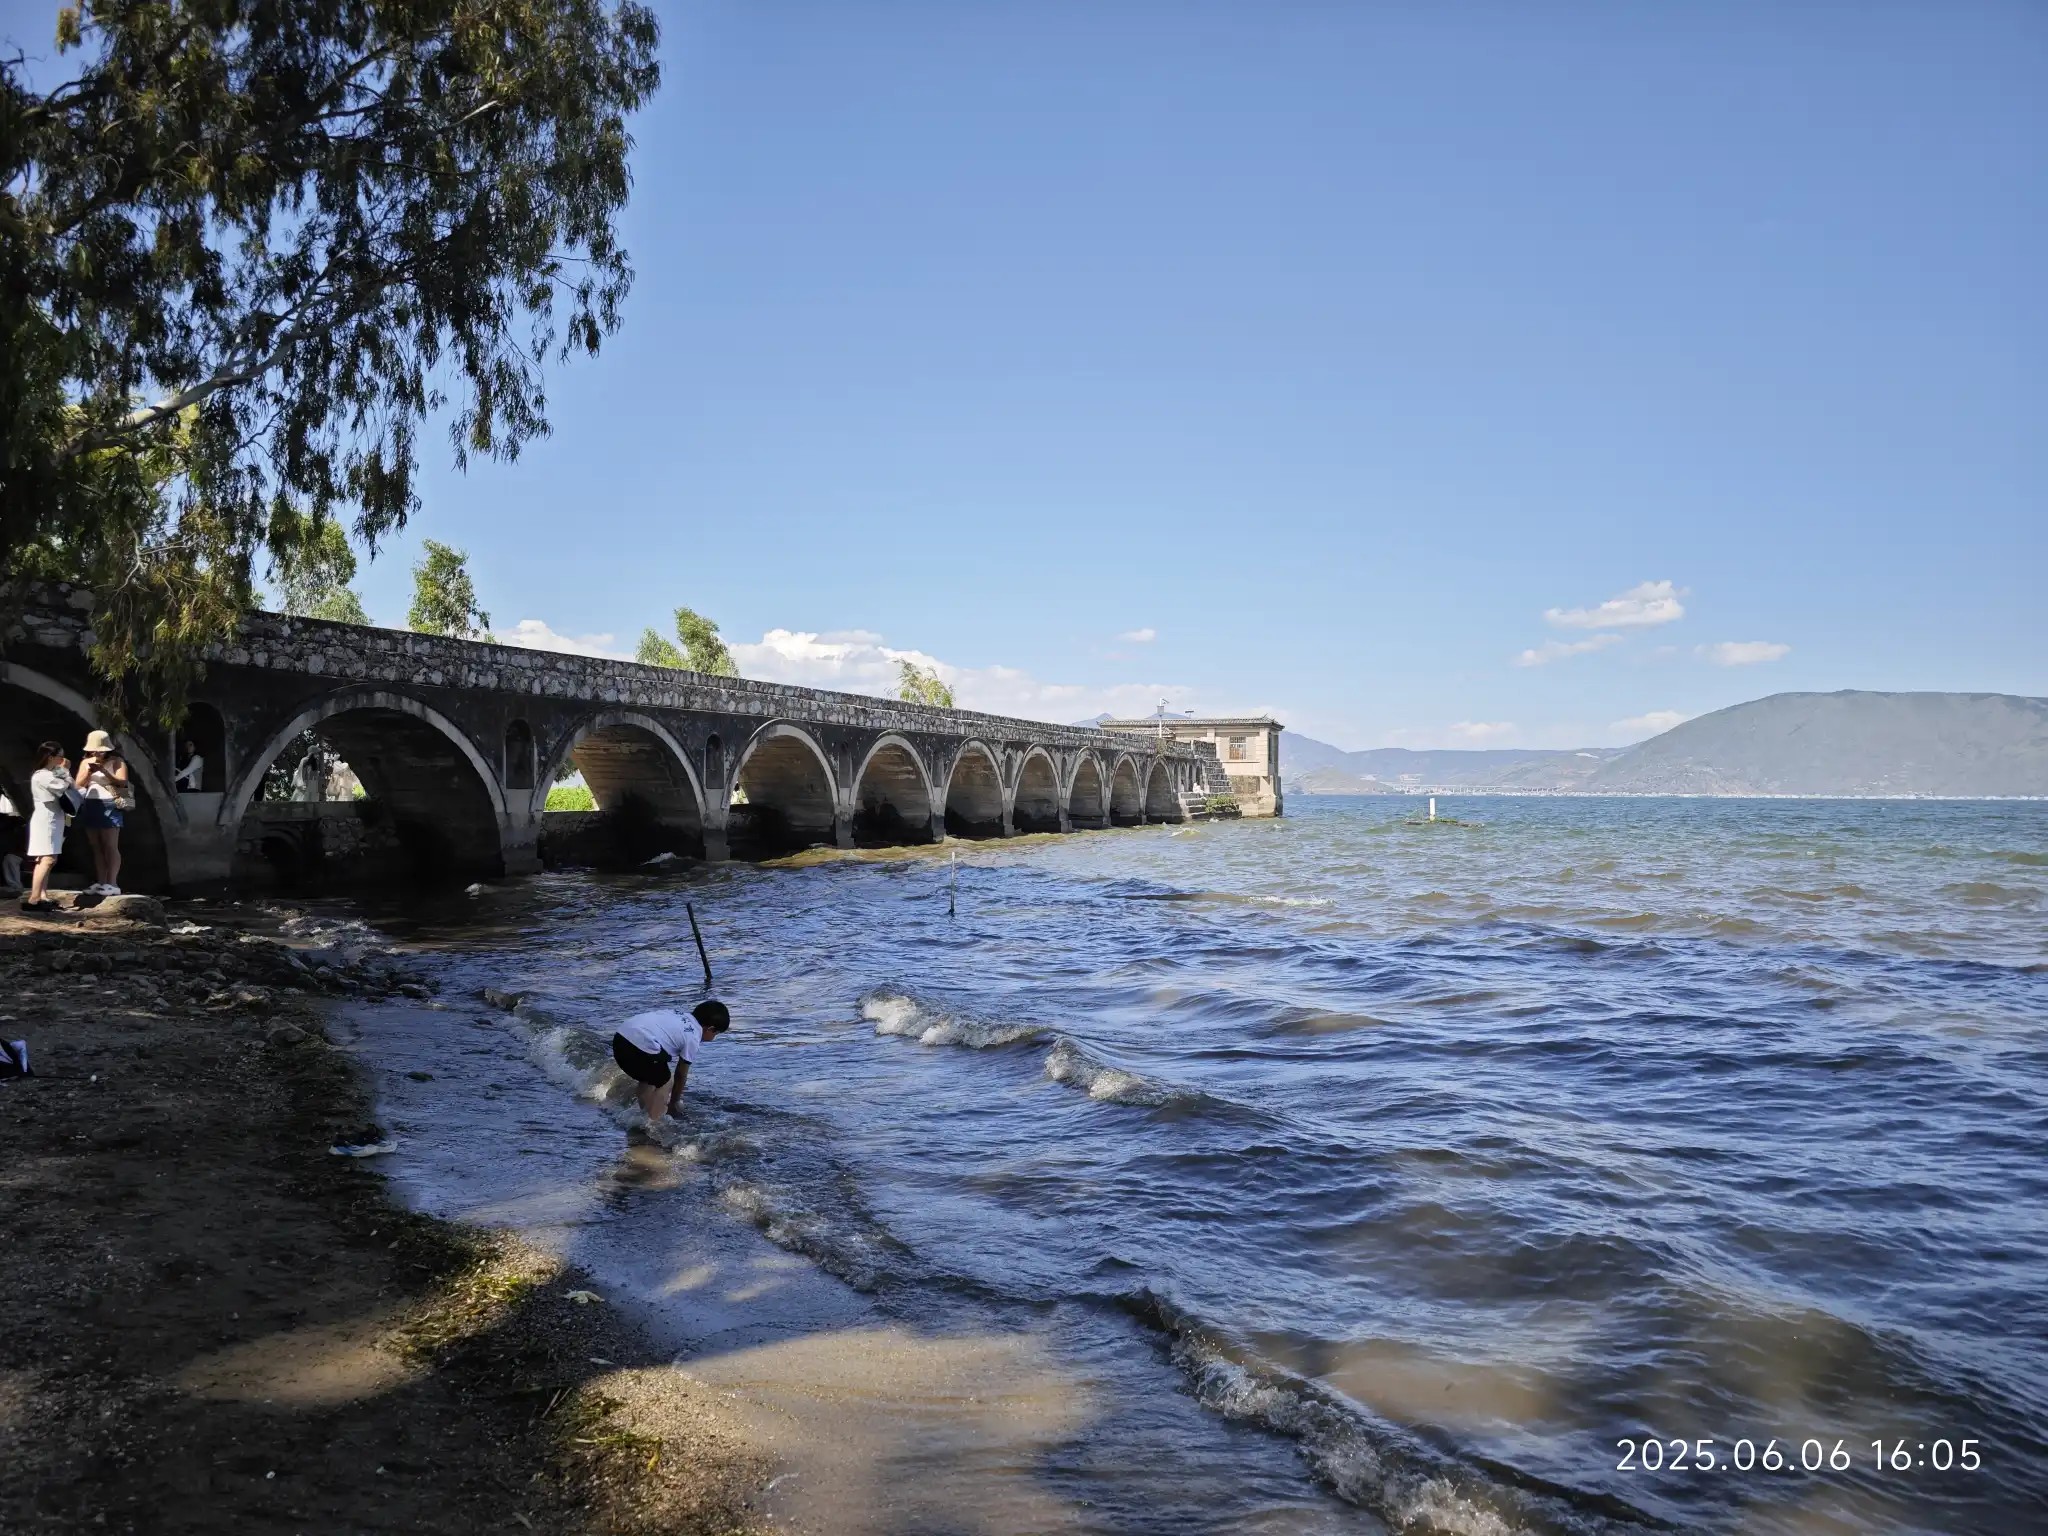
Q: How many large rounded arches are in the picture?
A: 10